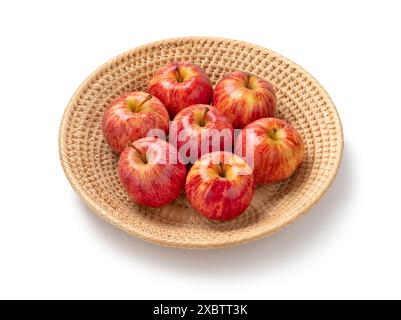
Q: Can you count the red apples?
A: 7